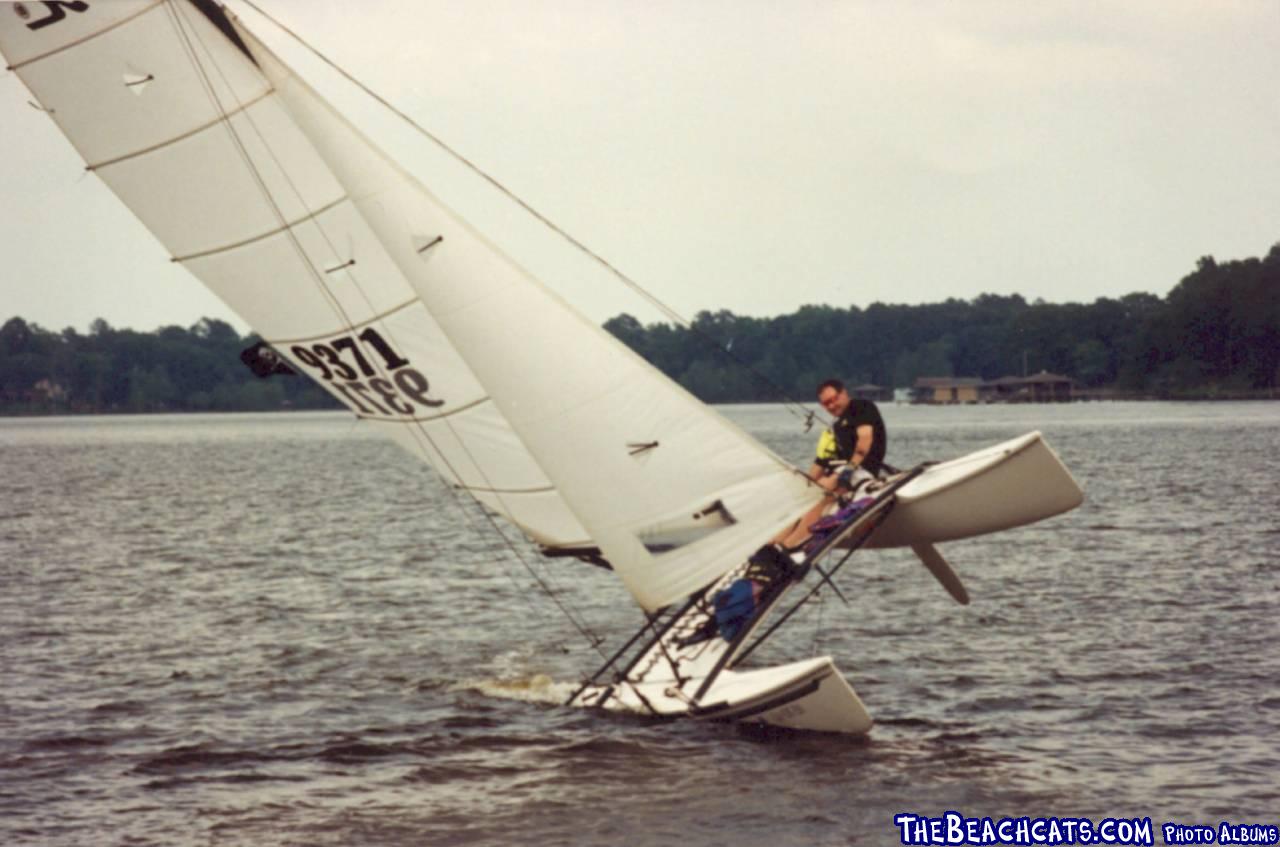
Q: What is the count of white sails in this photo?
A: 2